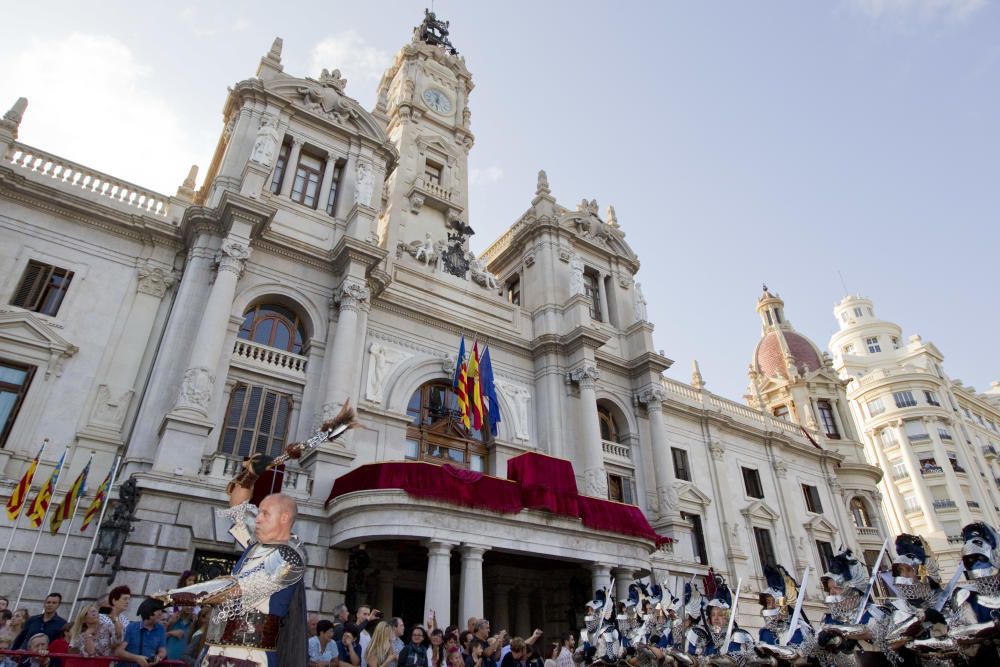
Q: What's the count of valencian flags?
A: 5